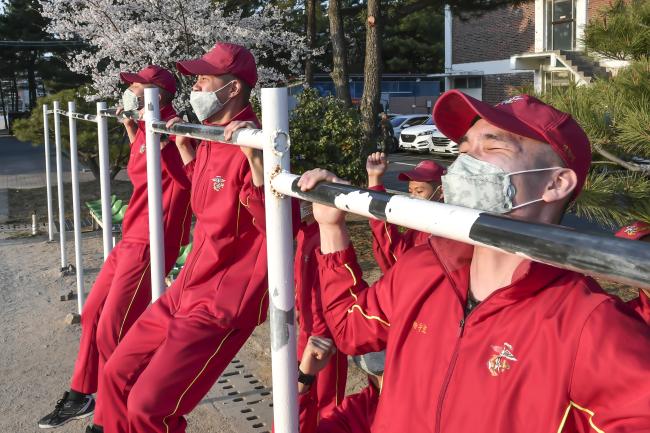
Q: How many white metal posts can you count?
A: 6